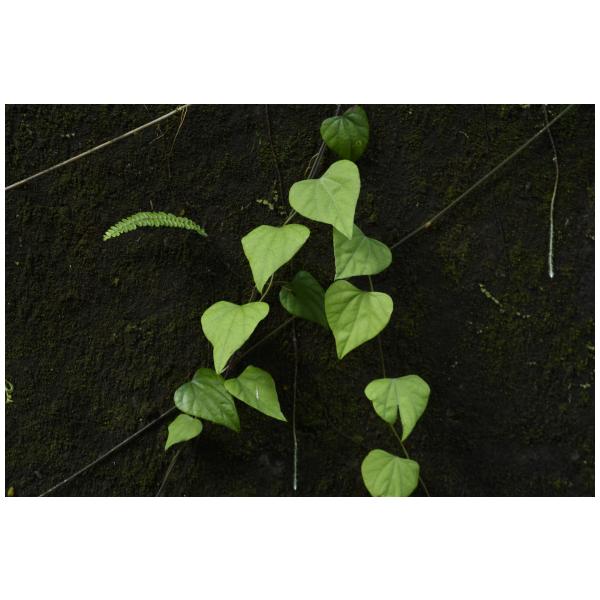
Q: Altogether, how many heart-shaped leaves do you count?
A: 12